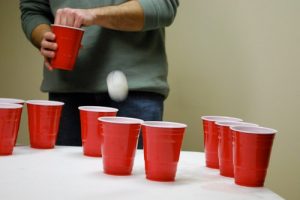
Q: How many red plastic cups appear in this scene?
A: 10